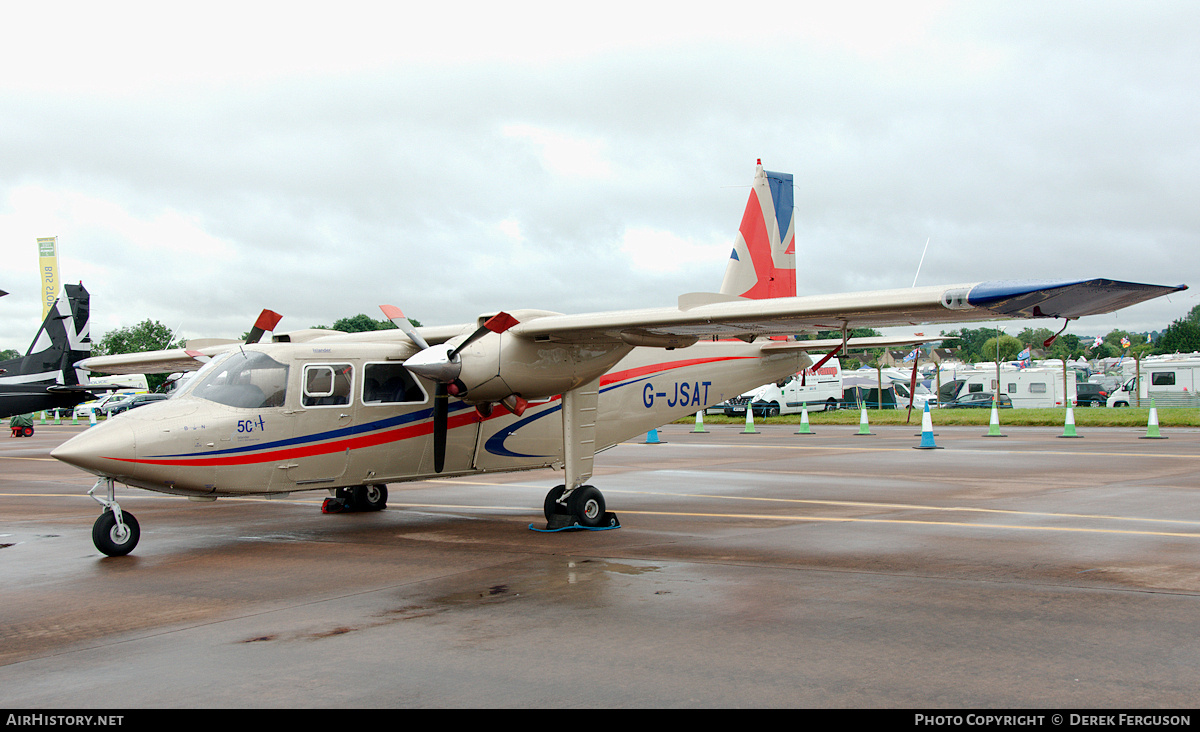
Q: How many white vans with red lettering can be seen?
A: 1